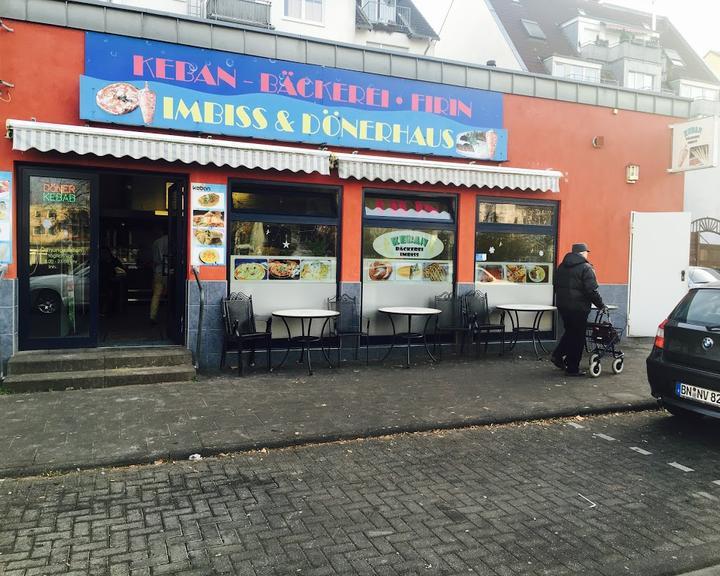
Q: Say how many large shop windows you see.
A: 3